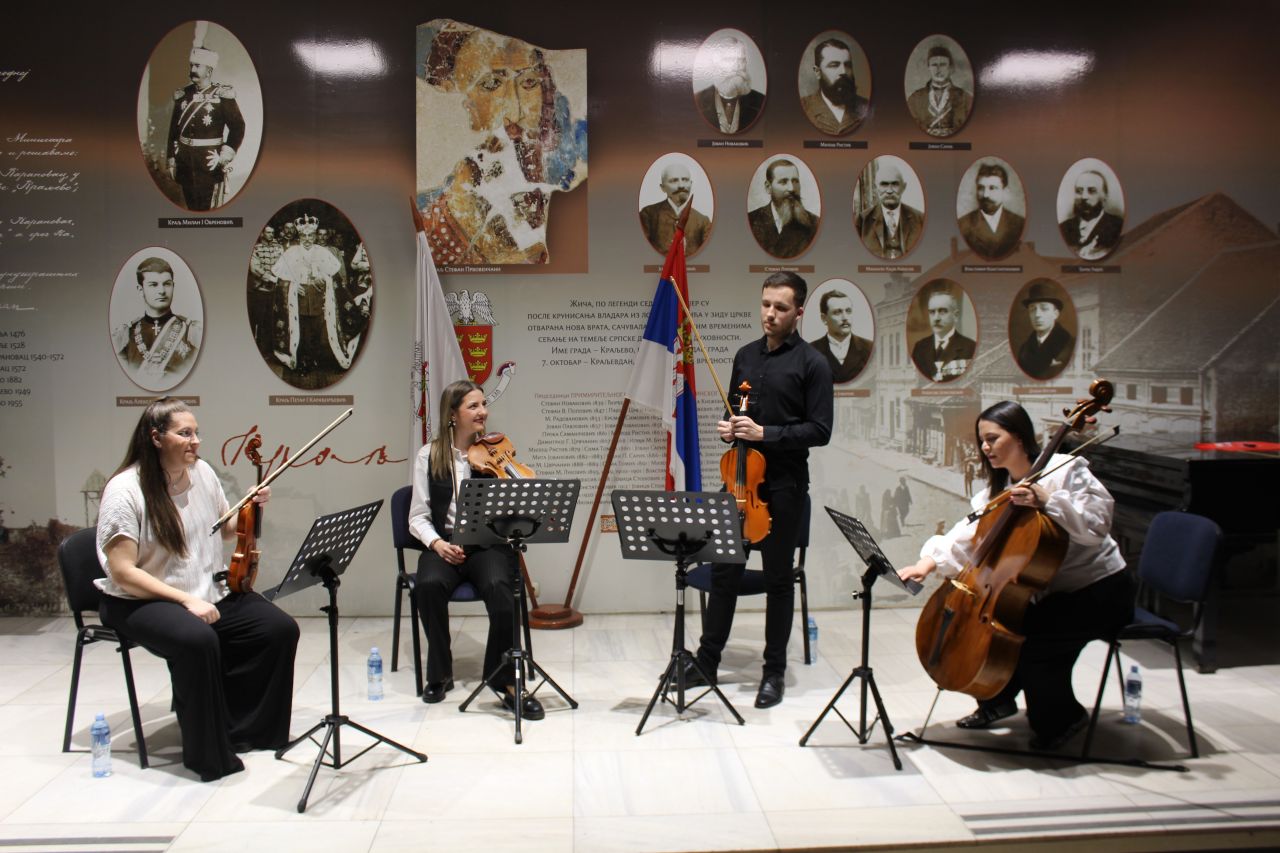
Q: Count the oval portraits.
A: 14